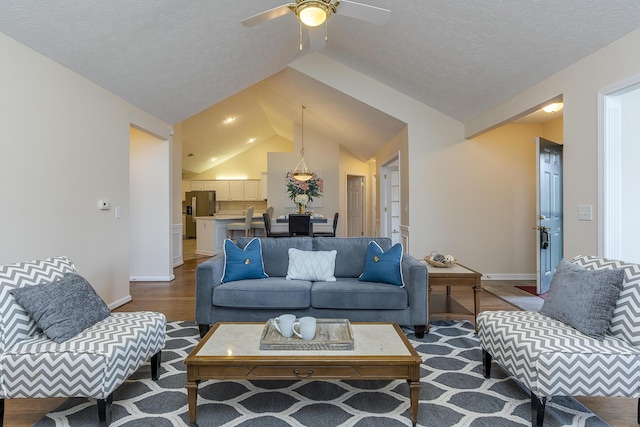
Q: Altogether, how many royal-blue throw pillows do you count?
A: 2